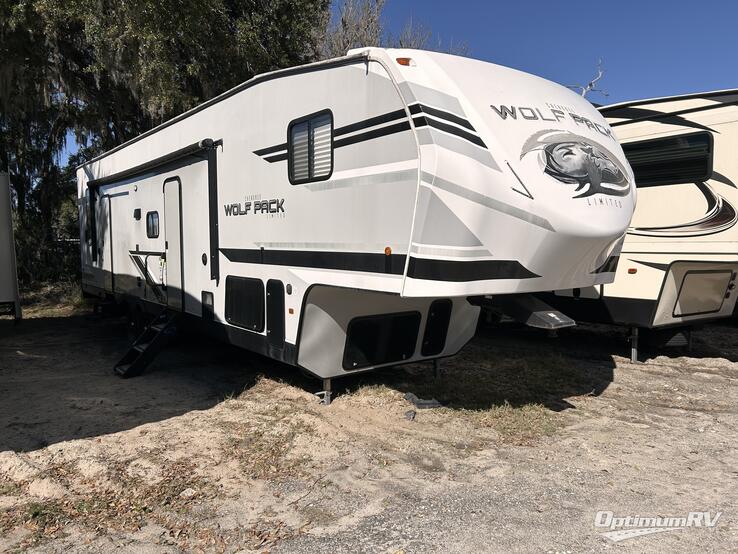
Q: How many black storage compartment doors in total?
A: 4